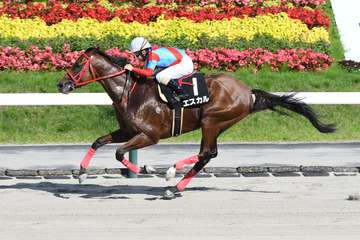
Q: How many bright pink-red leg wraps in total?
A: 4